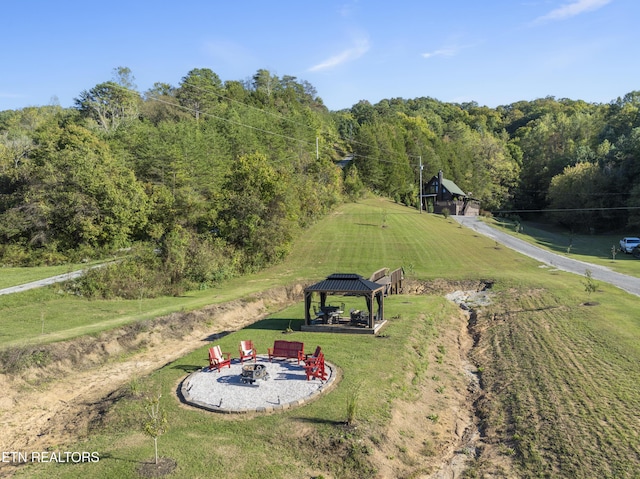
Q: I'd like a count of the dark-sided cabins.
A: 1